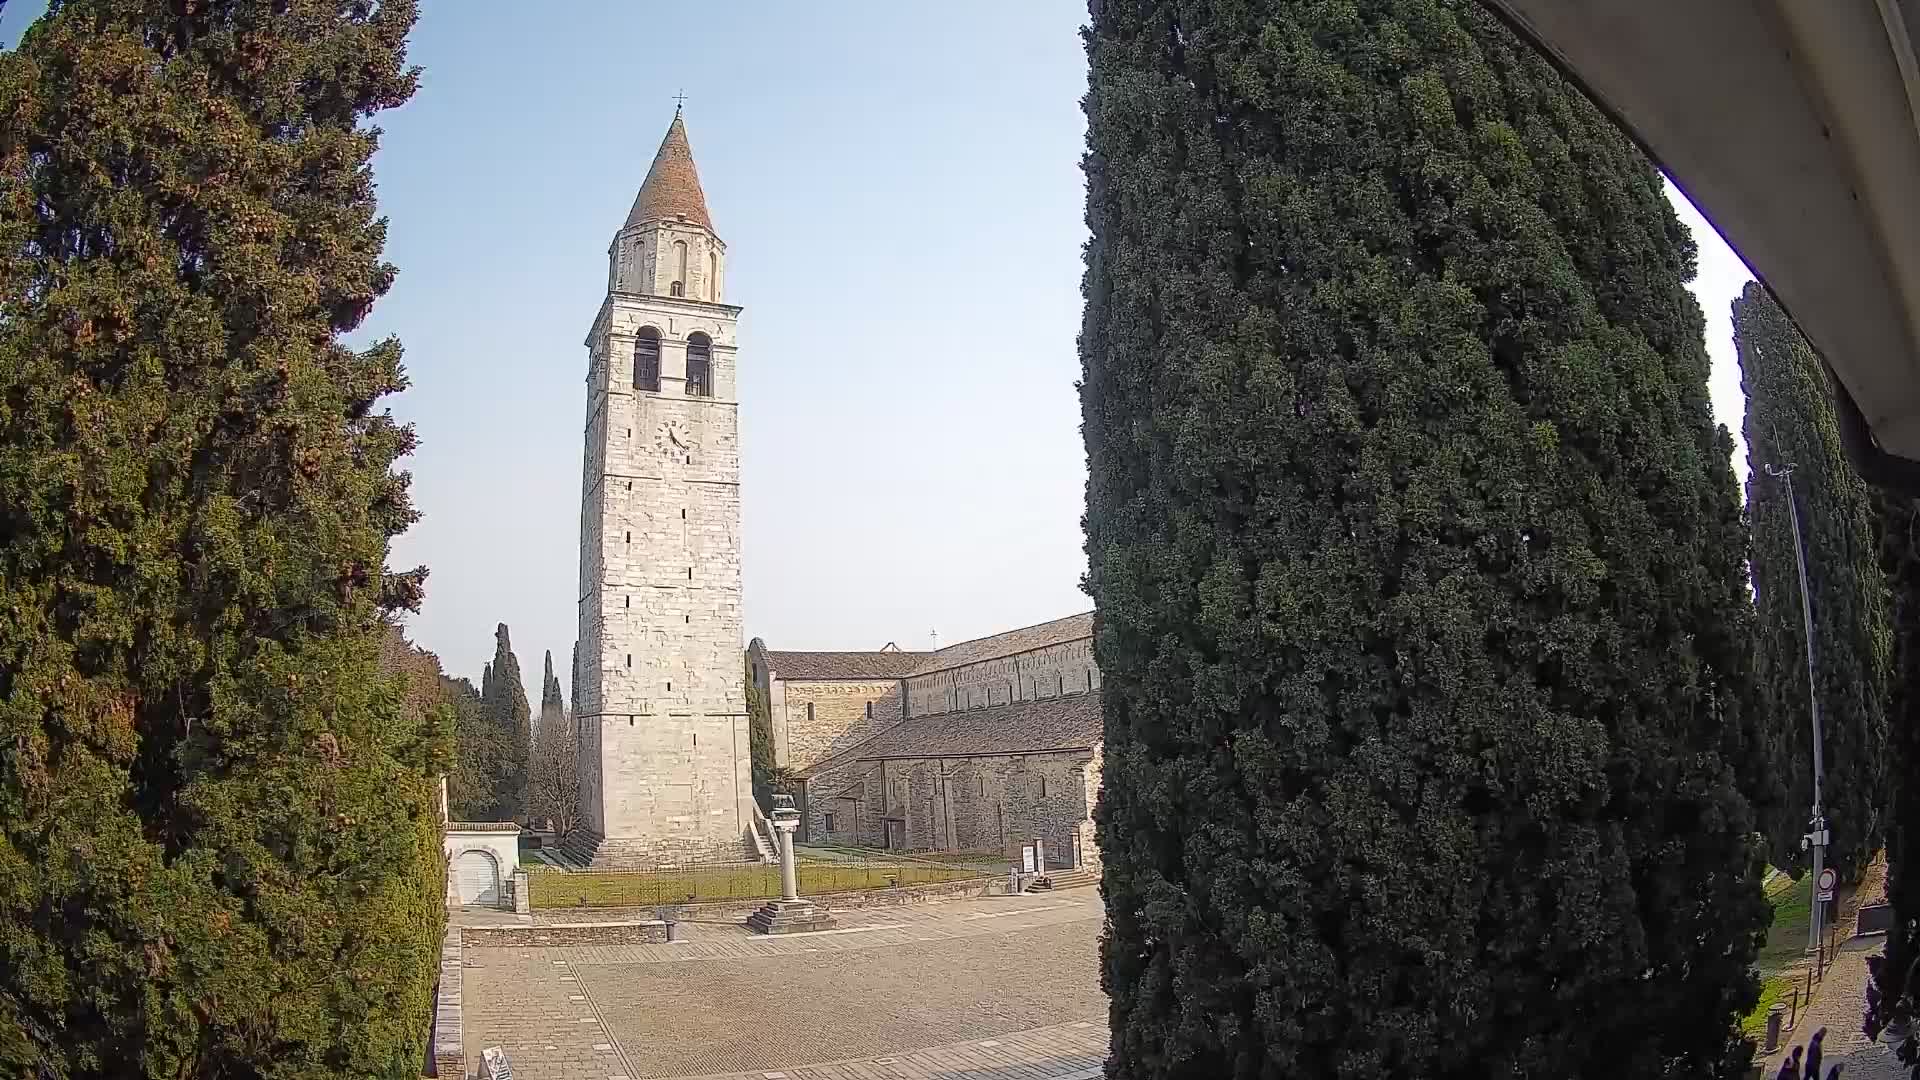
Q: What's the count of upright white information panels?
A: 1